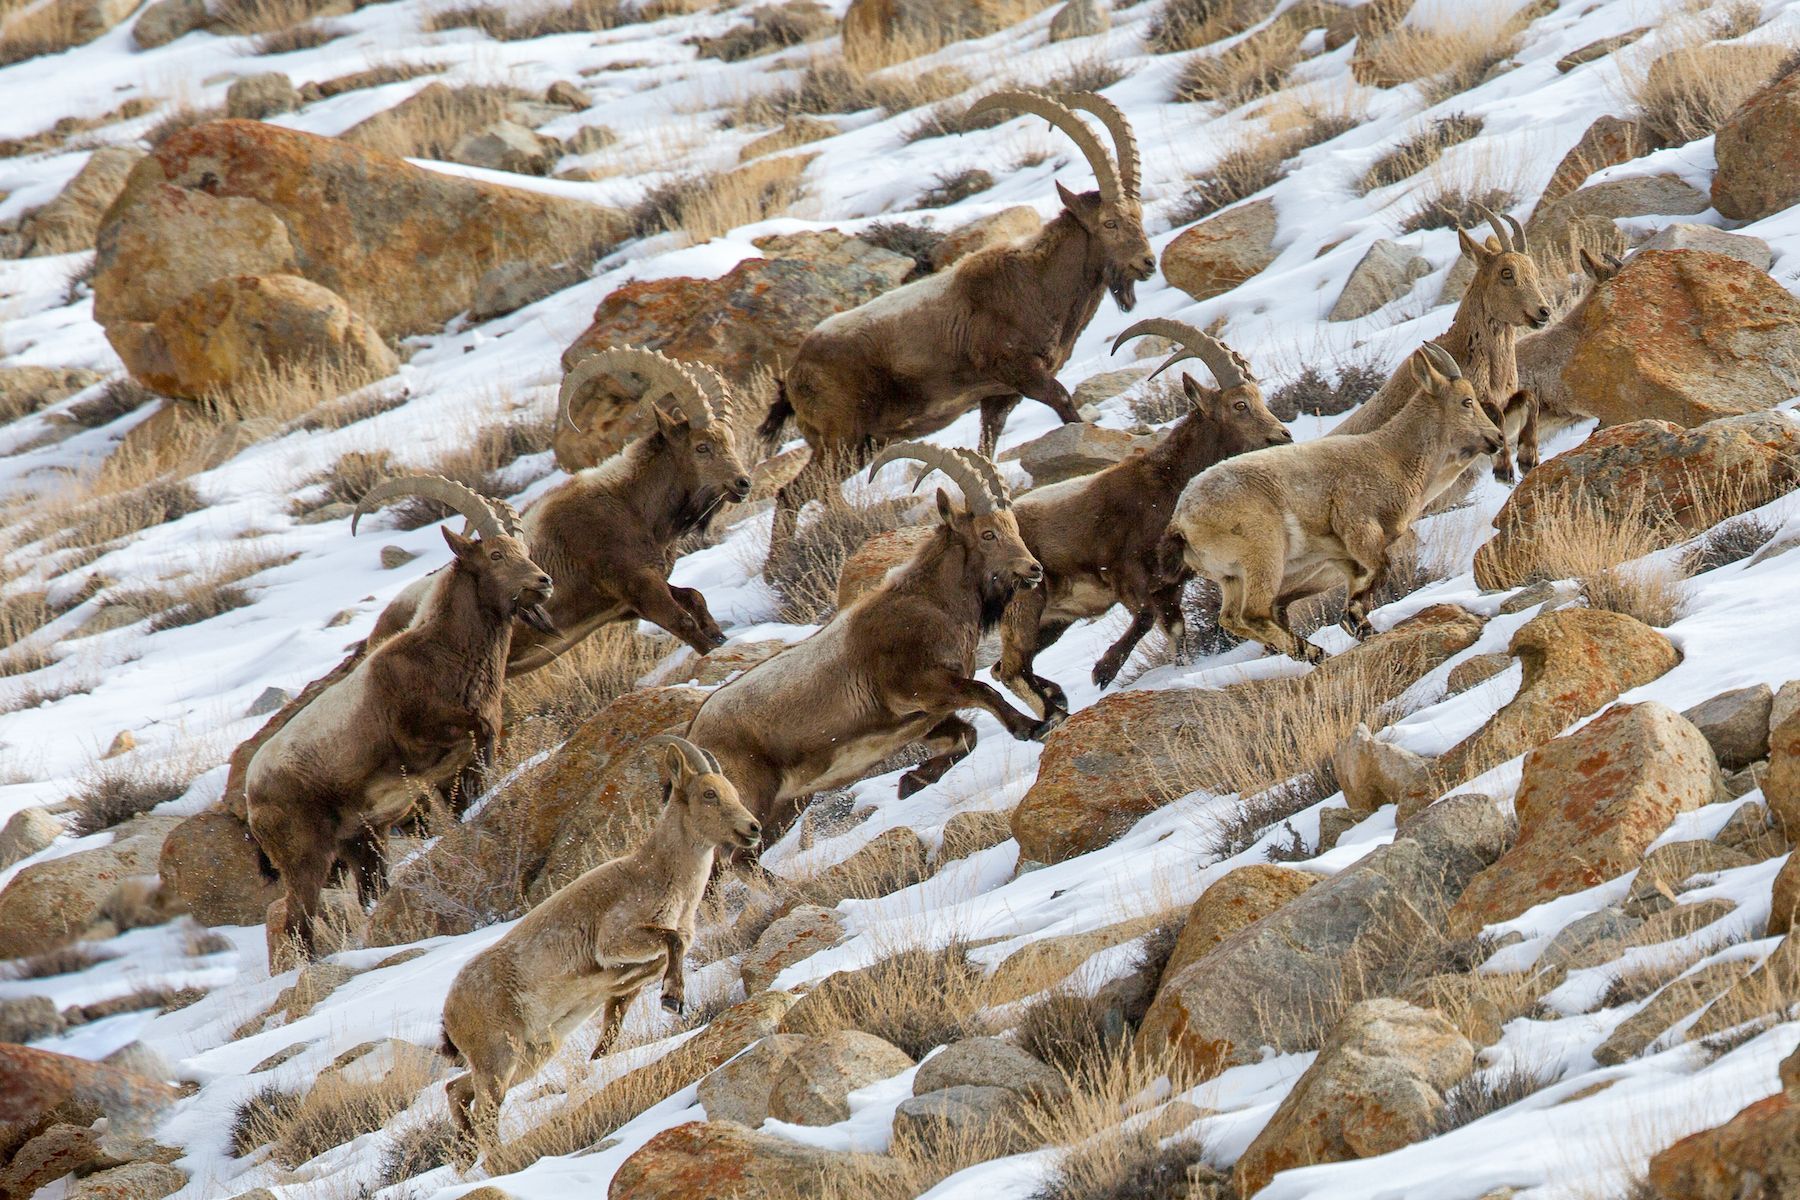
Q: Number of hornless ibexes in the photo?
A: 0